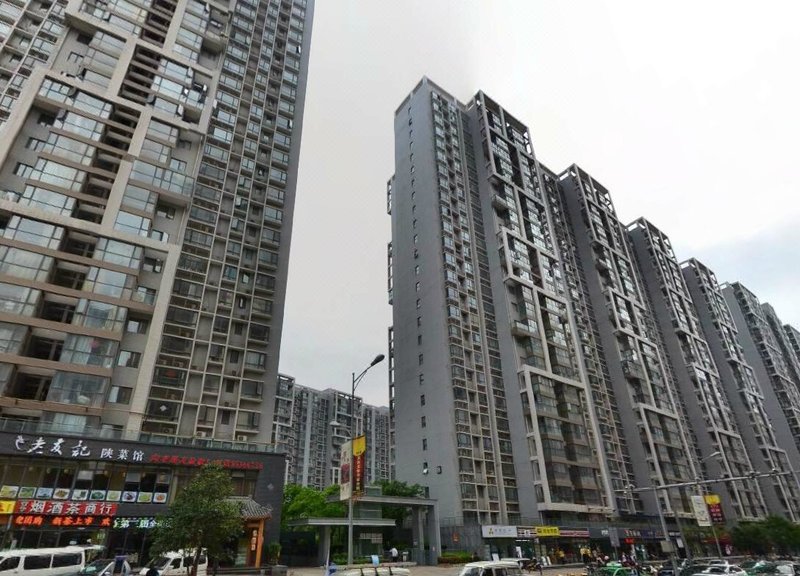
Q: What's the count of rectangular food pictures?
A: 10